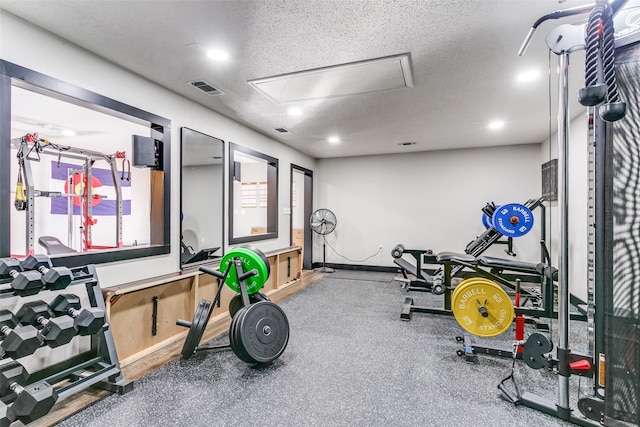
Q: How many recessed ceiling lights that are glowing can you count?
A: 5